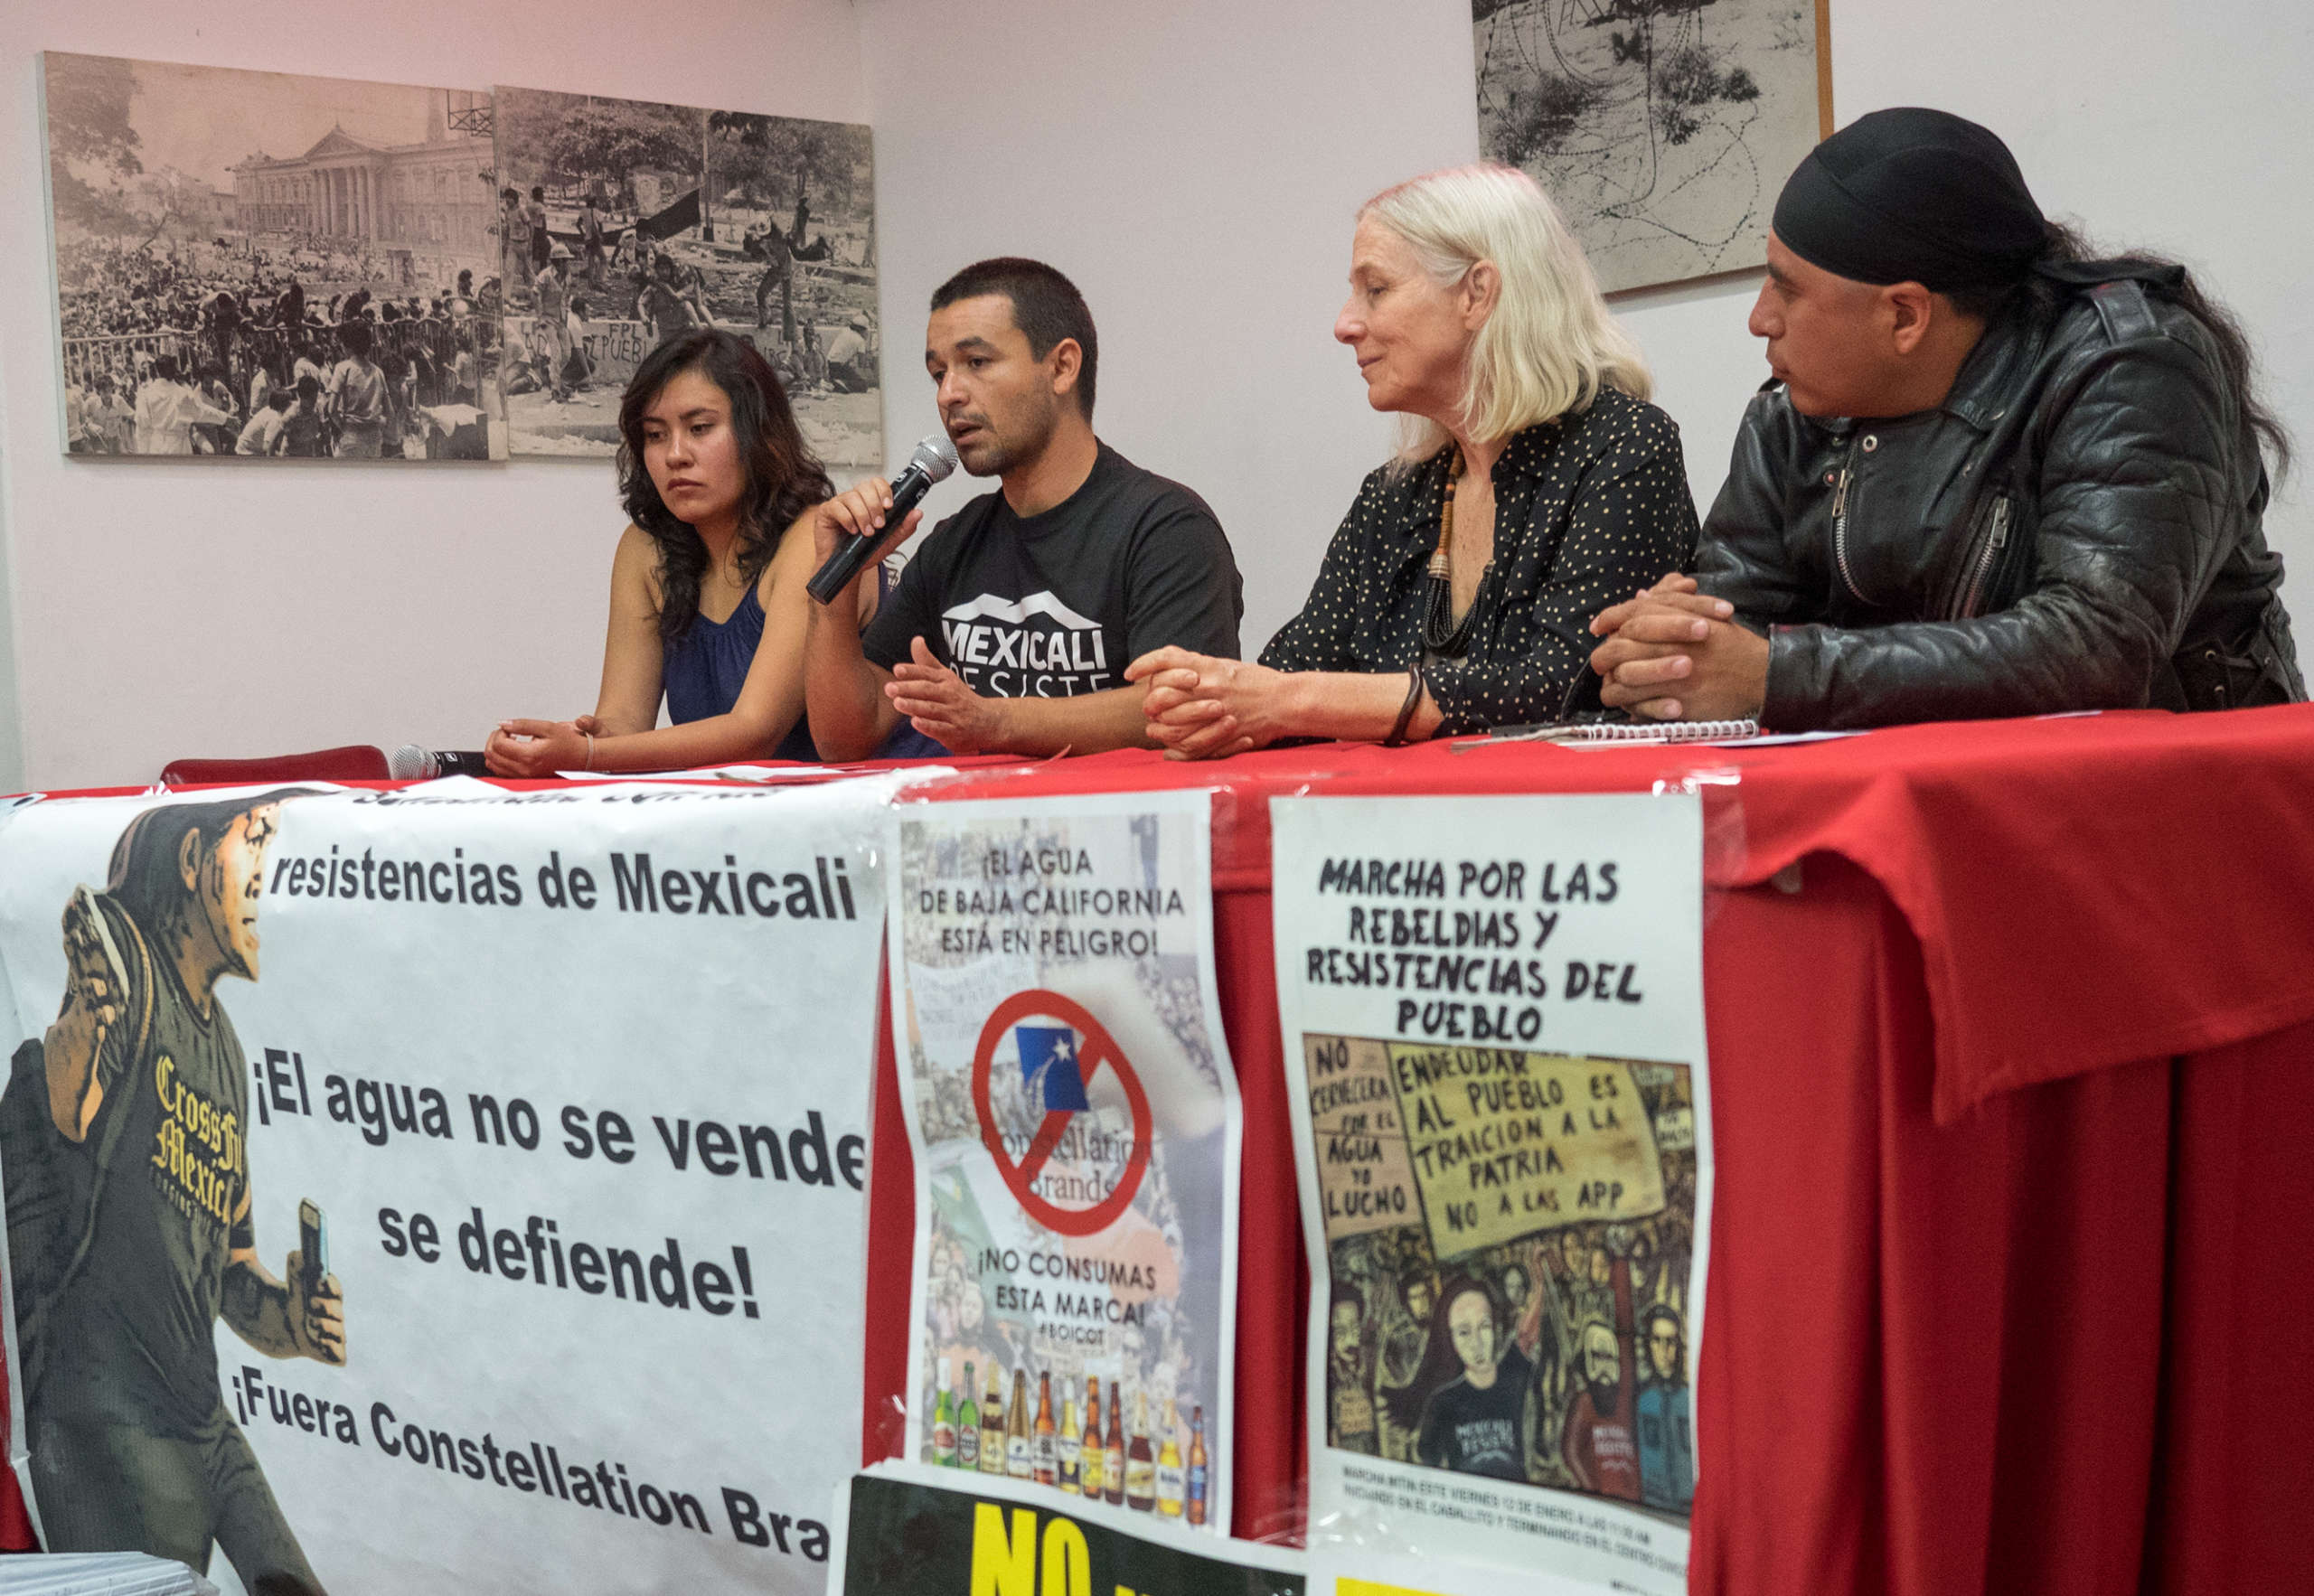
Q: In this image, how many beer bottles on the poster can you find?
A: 11